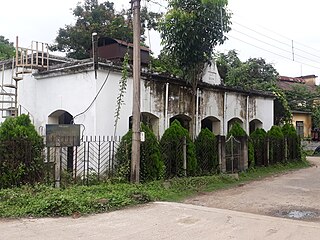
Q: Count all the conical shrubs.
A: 8